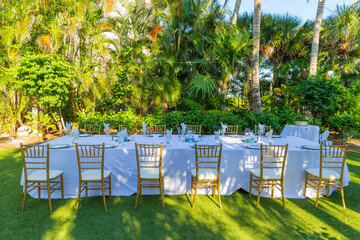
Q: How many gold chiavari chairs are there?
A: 12